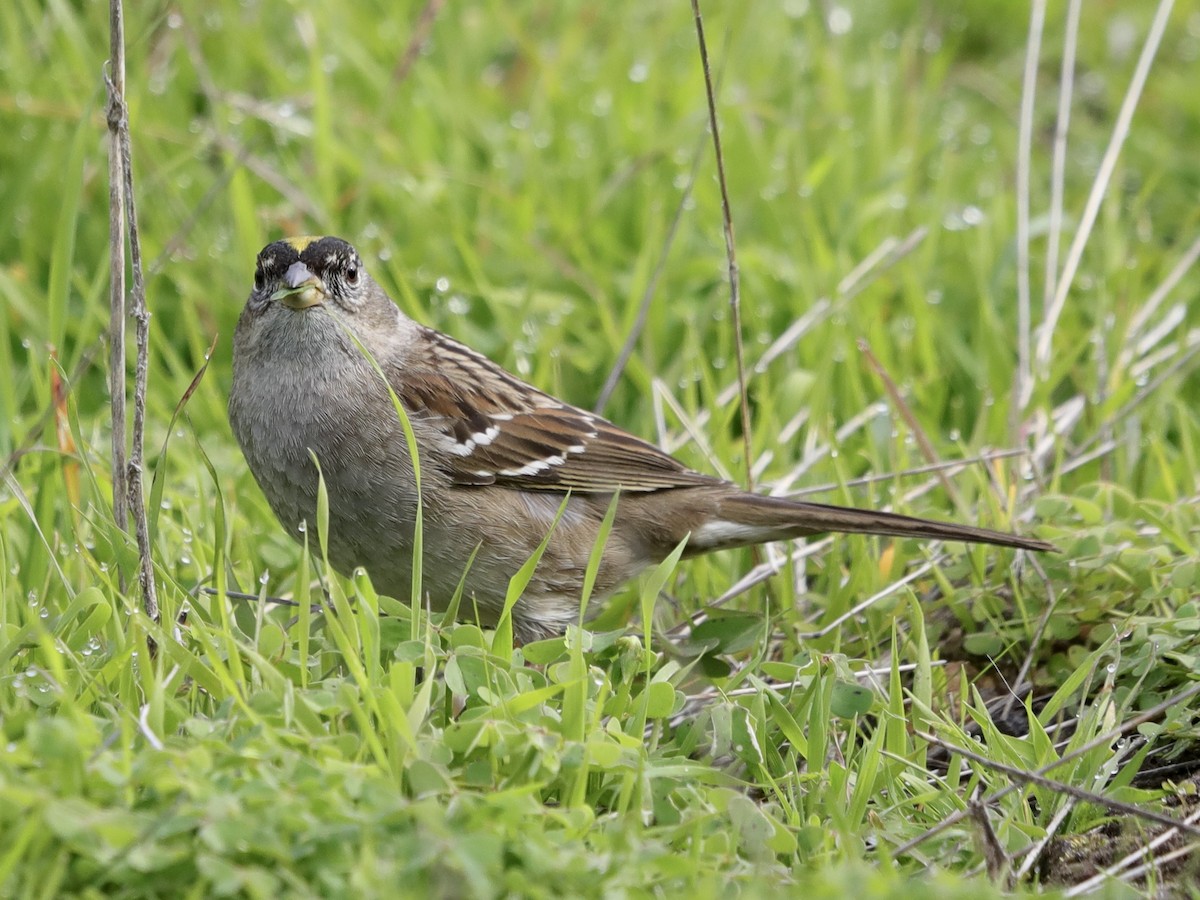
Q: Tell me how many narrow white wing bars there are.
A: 2